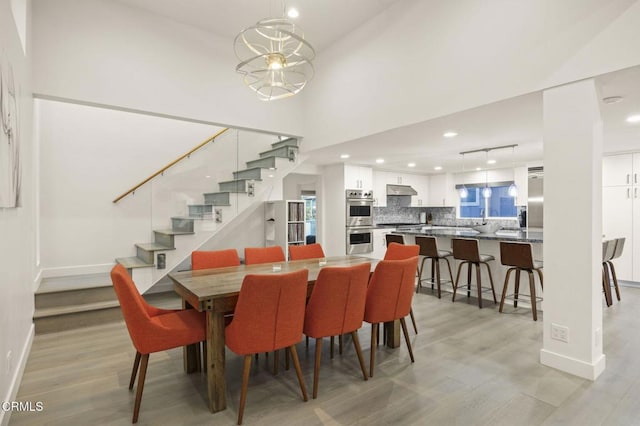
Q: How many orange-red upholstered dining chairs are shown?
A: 8